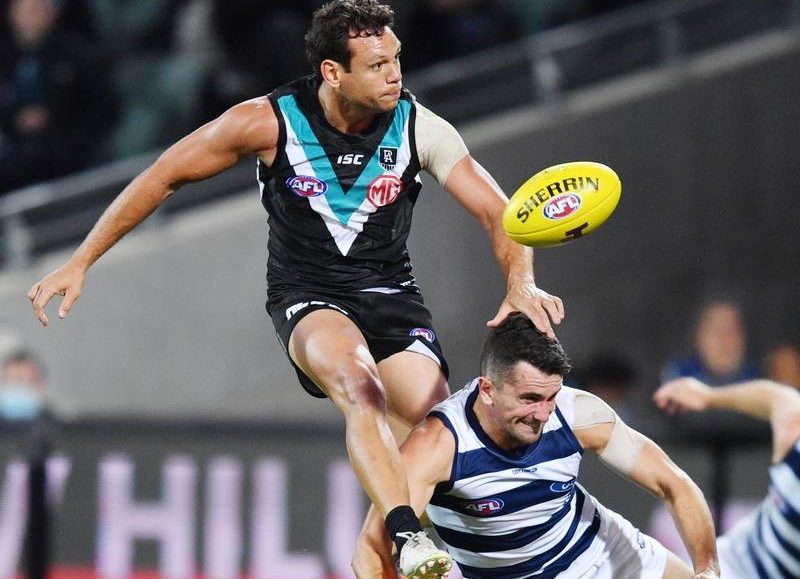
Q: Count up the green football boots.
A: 0